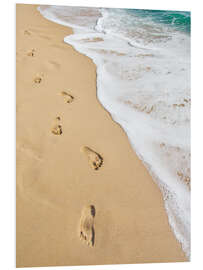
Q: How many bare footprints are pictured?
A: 7